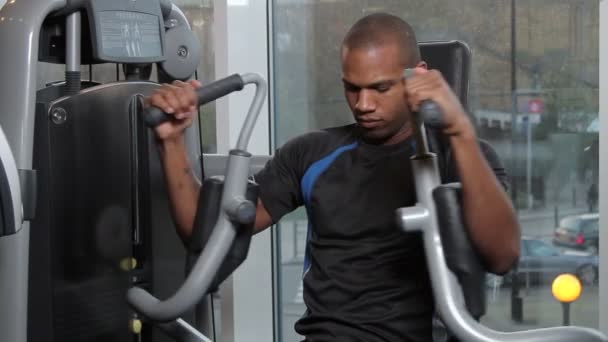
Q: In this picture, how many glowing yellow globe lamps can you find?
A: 1